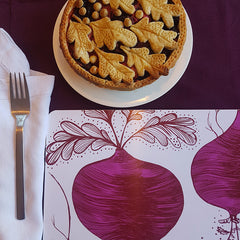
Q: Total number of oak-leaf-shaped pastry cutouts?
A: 7